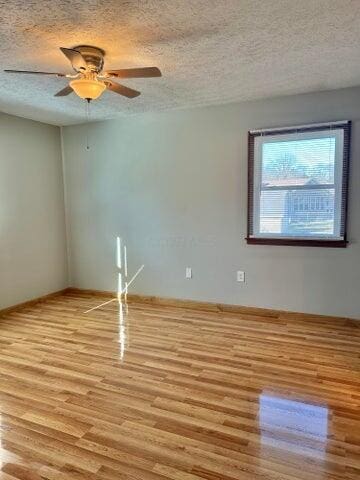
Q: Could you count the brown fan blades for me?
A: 5